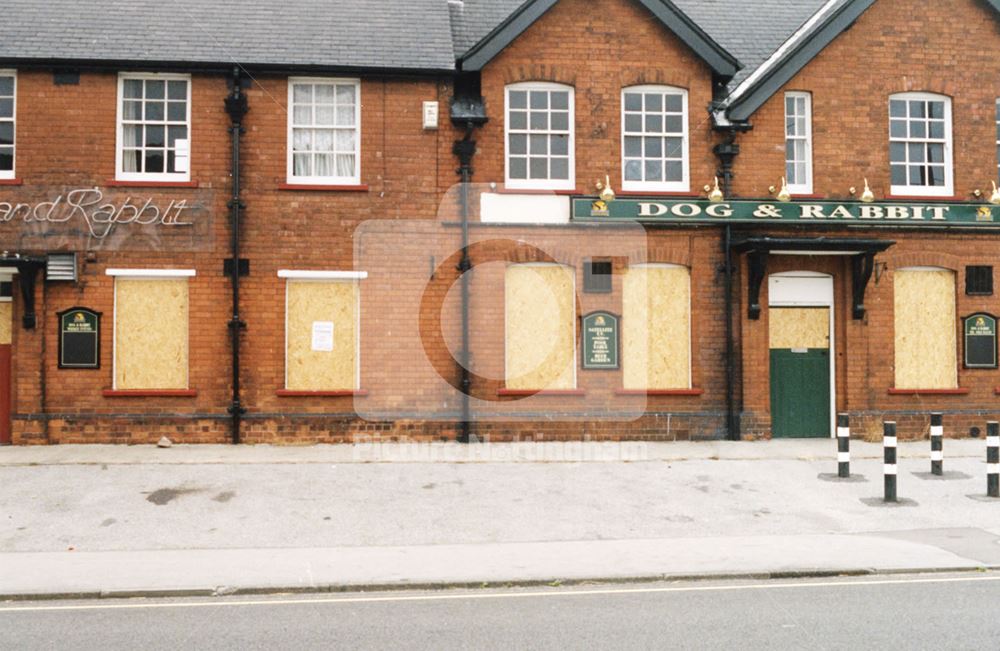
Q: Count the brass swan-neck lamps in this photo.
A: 5